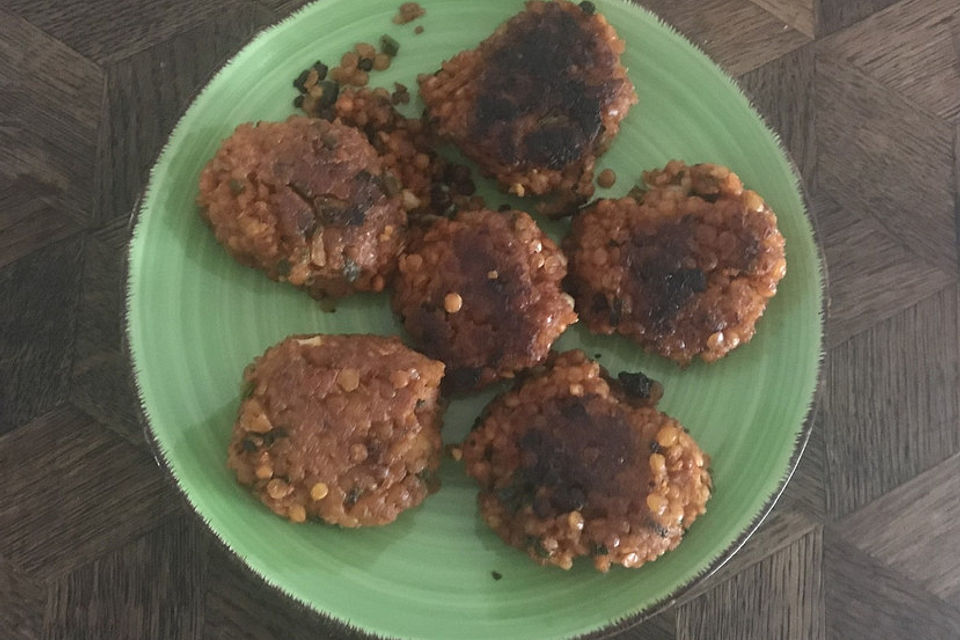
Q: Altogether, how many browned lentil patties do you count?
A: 6